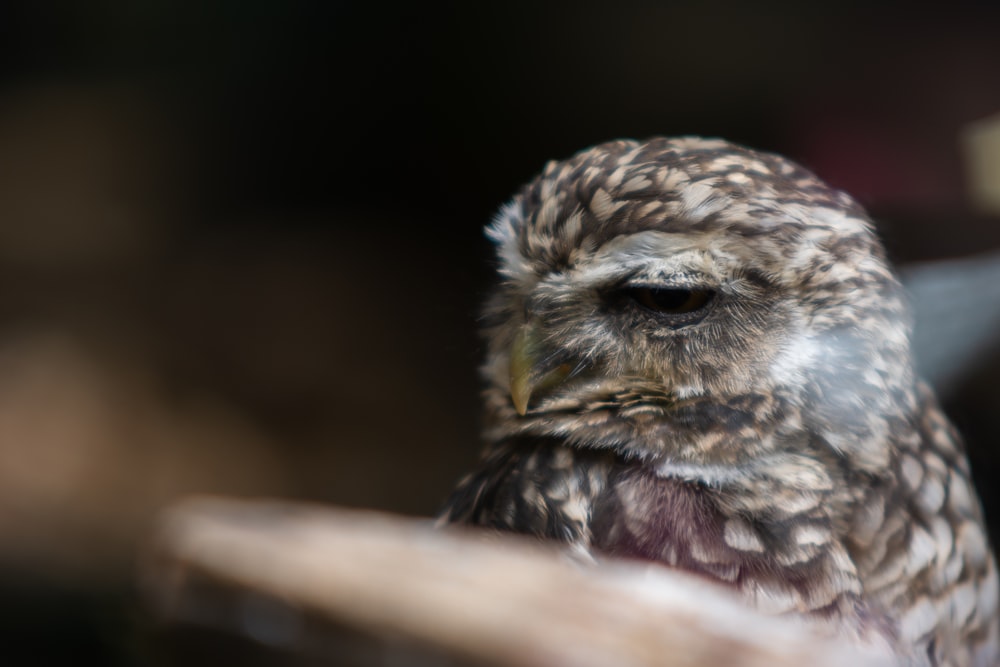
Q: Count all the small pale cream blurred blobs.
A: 1